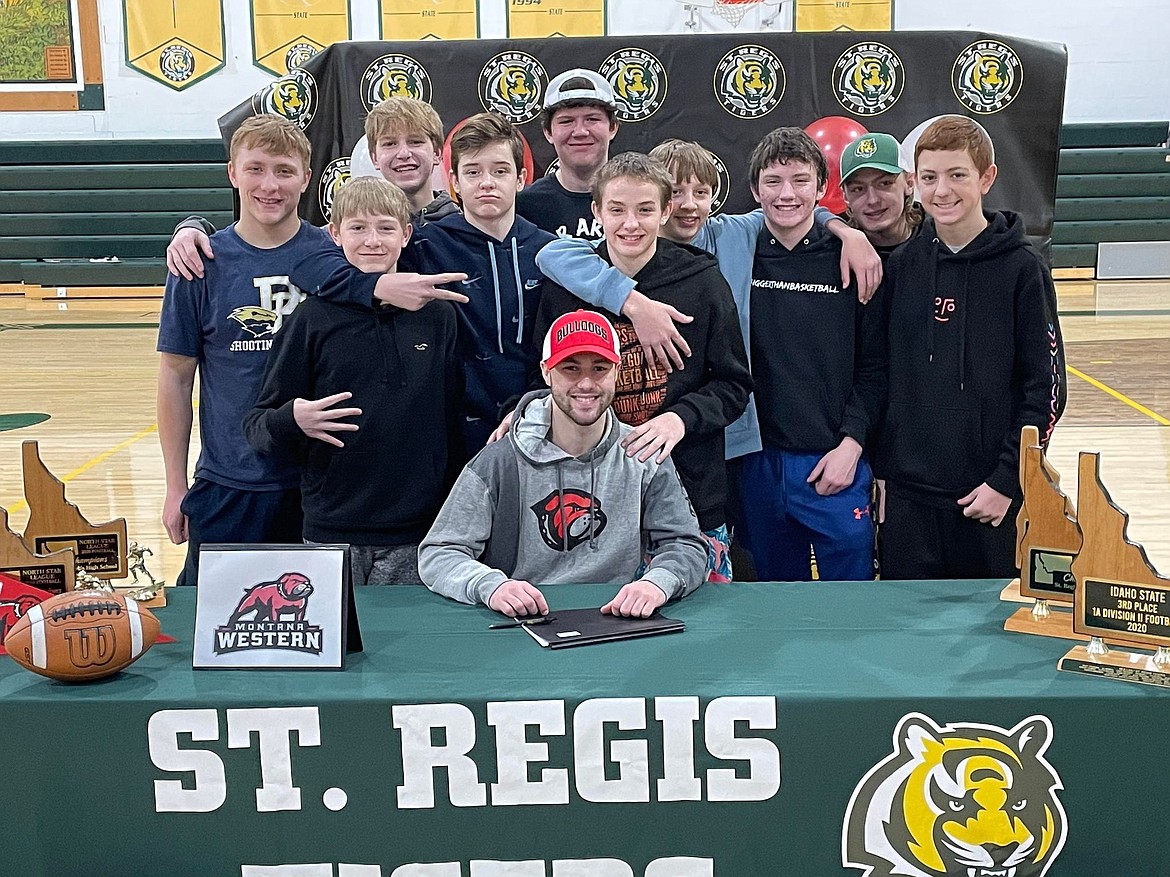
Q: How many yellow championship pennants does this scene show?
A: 5